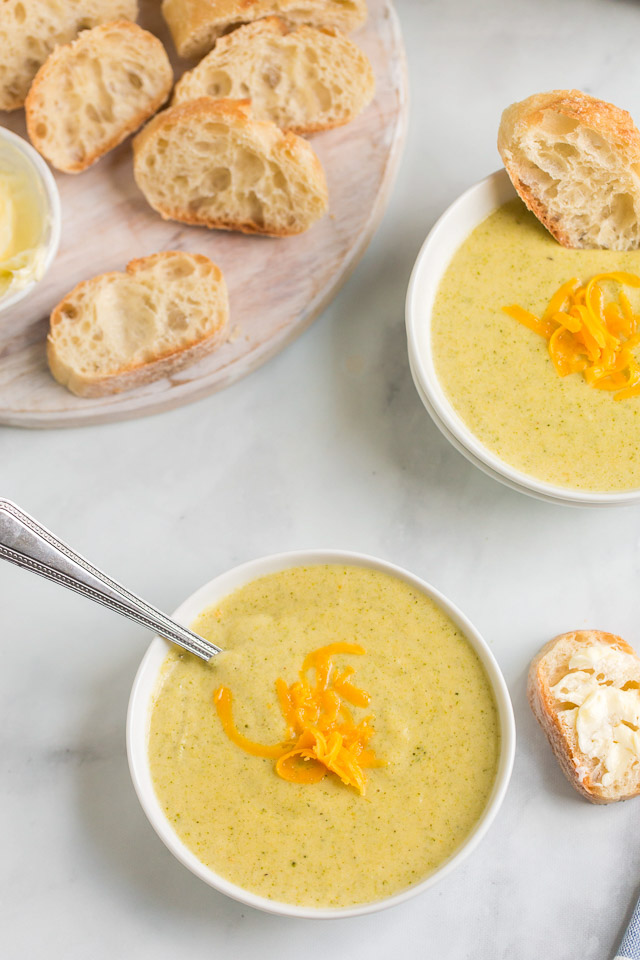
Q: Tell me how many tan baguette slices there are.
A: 8